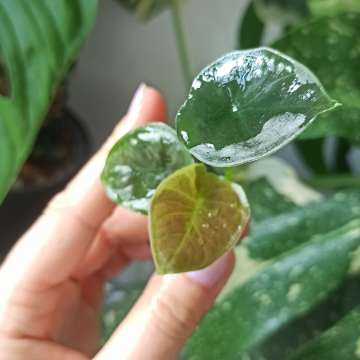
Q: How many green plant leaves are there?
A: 2